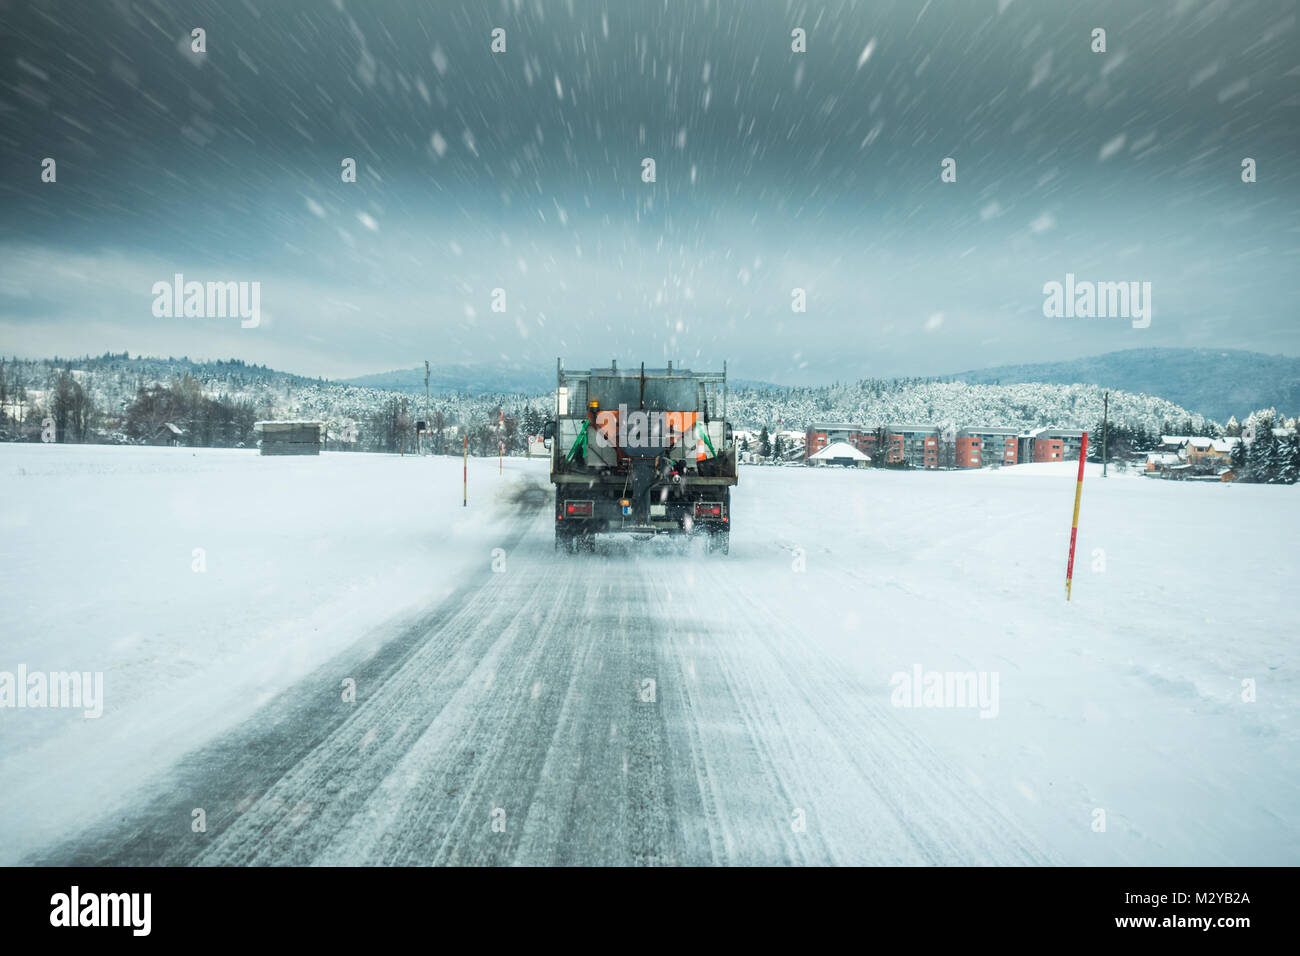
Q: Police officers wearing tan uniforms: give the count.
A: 0